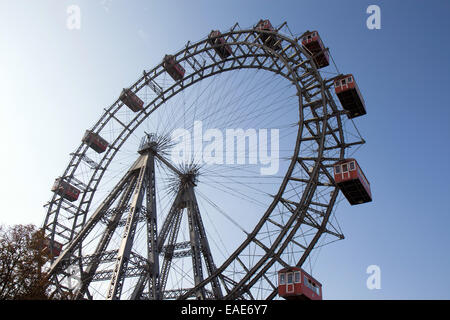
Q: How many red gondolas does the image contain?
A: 11